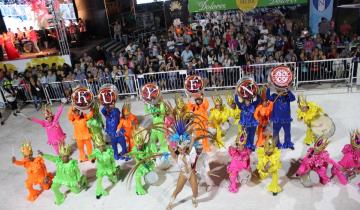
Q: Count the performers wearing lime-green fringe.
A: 5